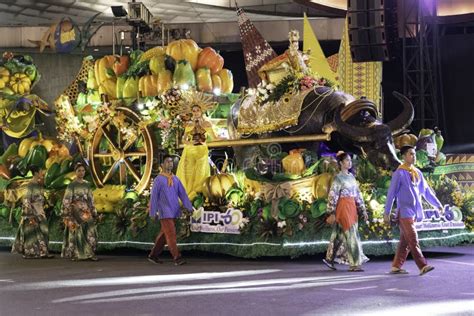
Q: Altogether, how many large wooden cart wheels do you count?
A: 1